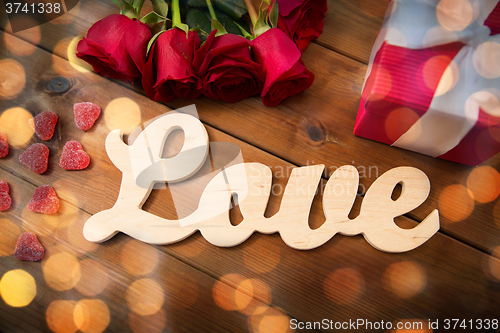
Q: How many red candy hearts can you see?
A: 8